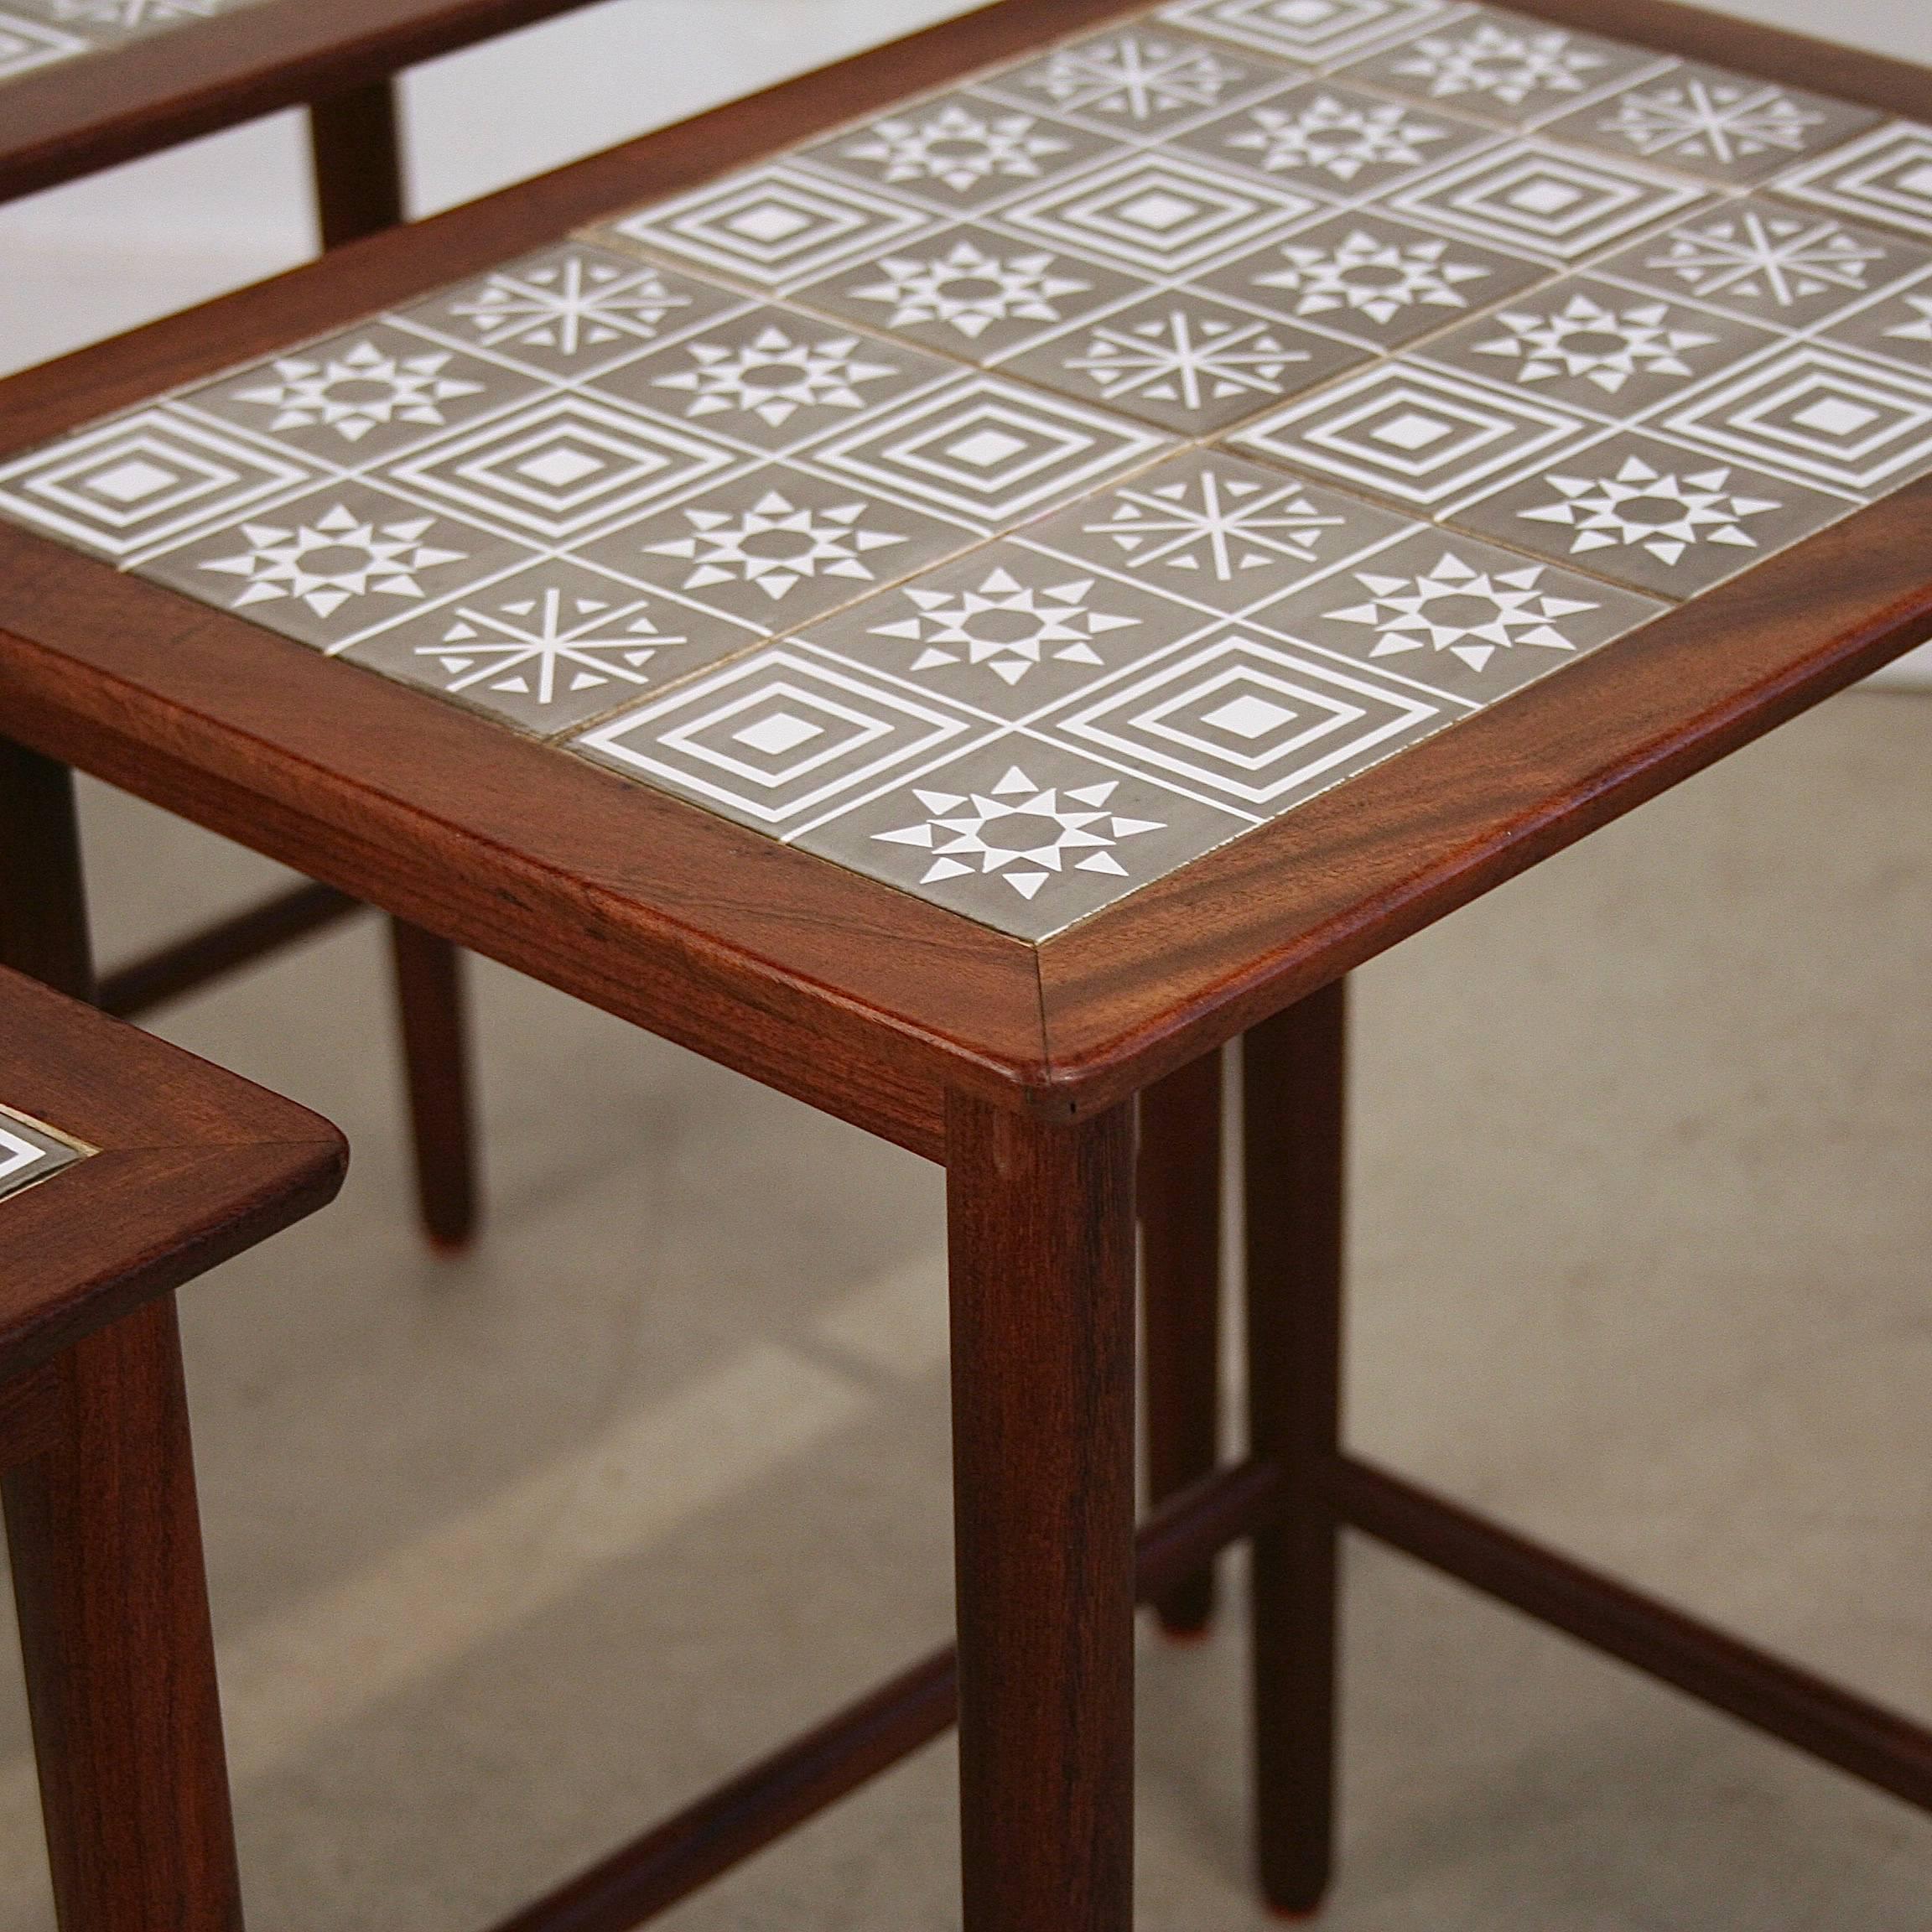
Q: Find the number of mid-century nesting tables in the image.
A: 3